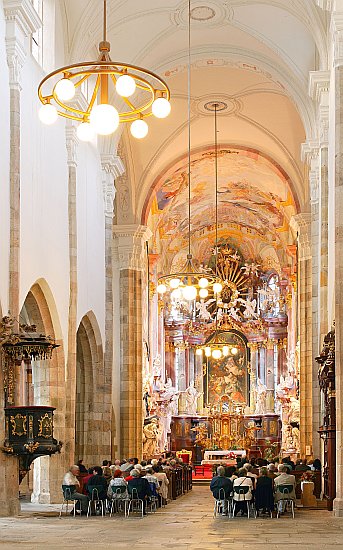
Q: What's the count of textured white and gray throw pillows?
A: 0